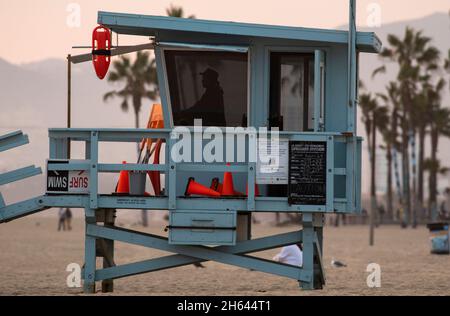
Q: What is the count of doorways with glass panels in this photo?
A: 1